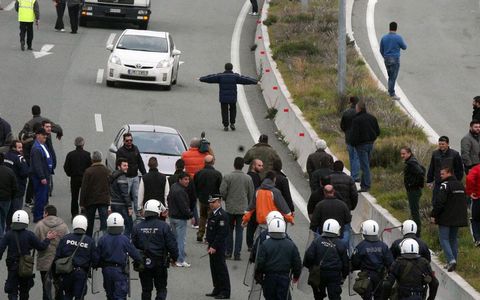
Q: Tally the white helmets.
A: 10